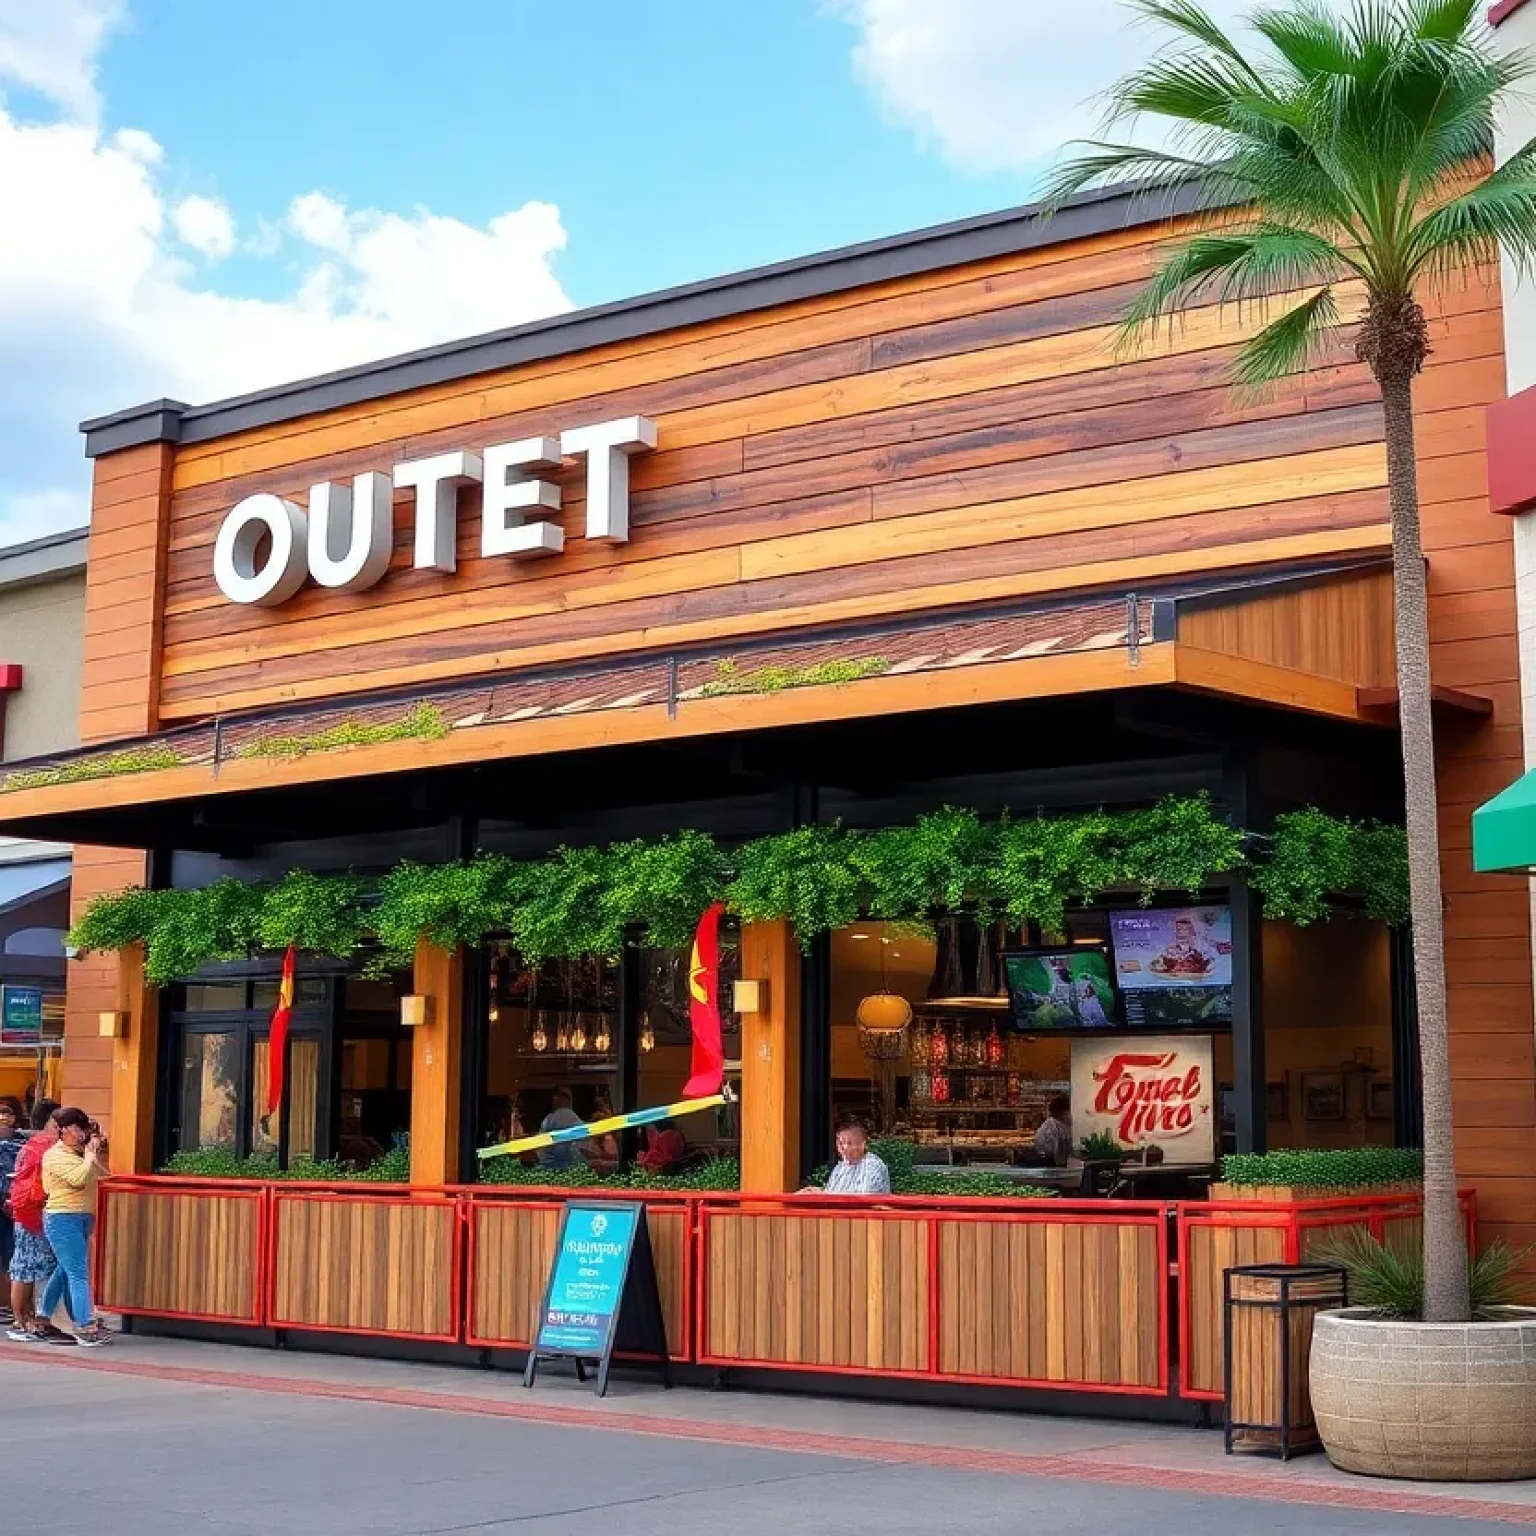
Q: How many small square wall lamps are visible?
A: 3